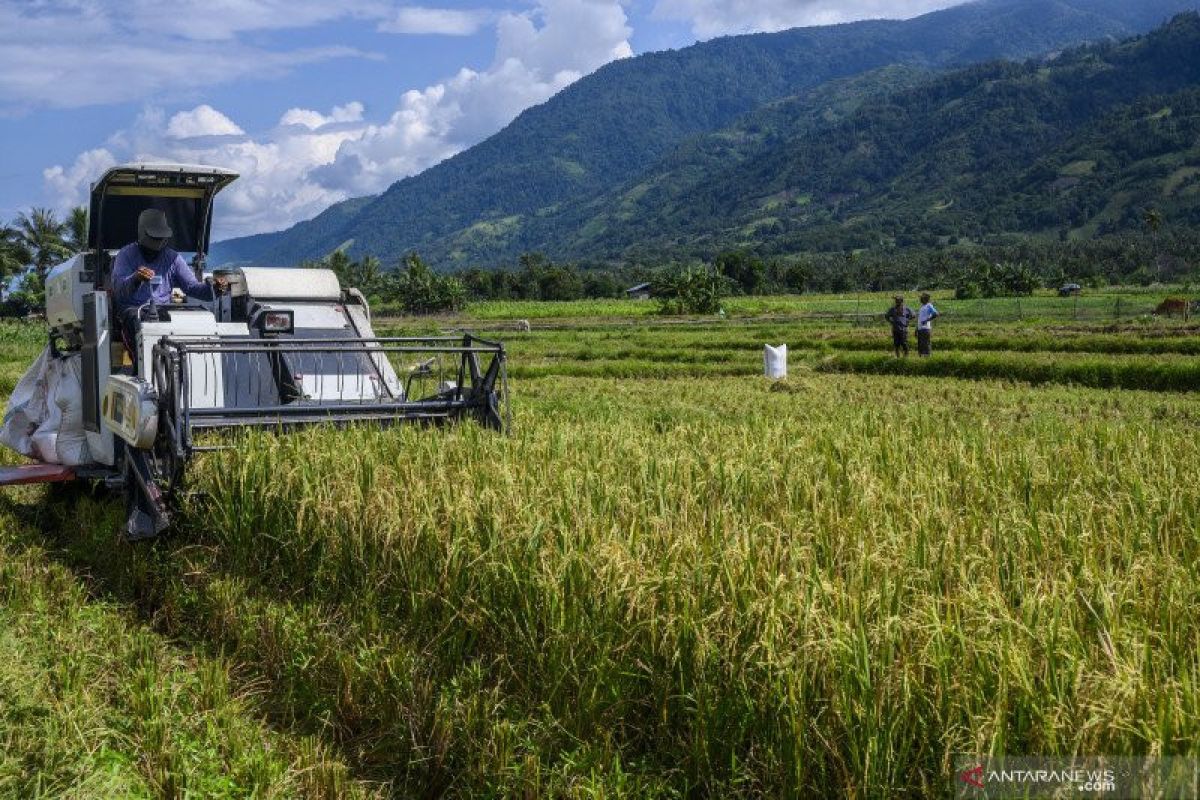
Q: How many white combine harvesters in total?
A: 1